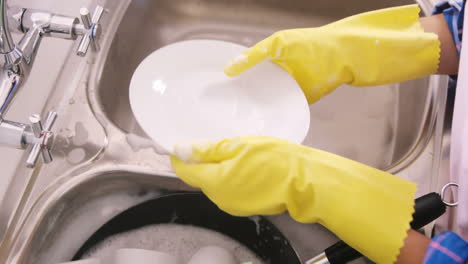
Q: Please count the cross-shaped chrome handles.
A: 2